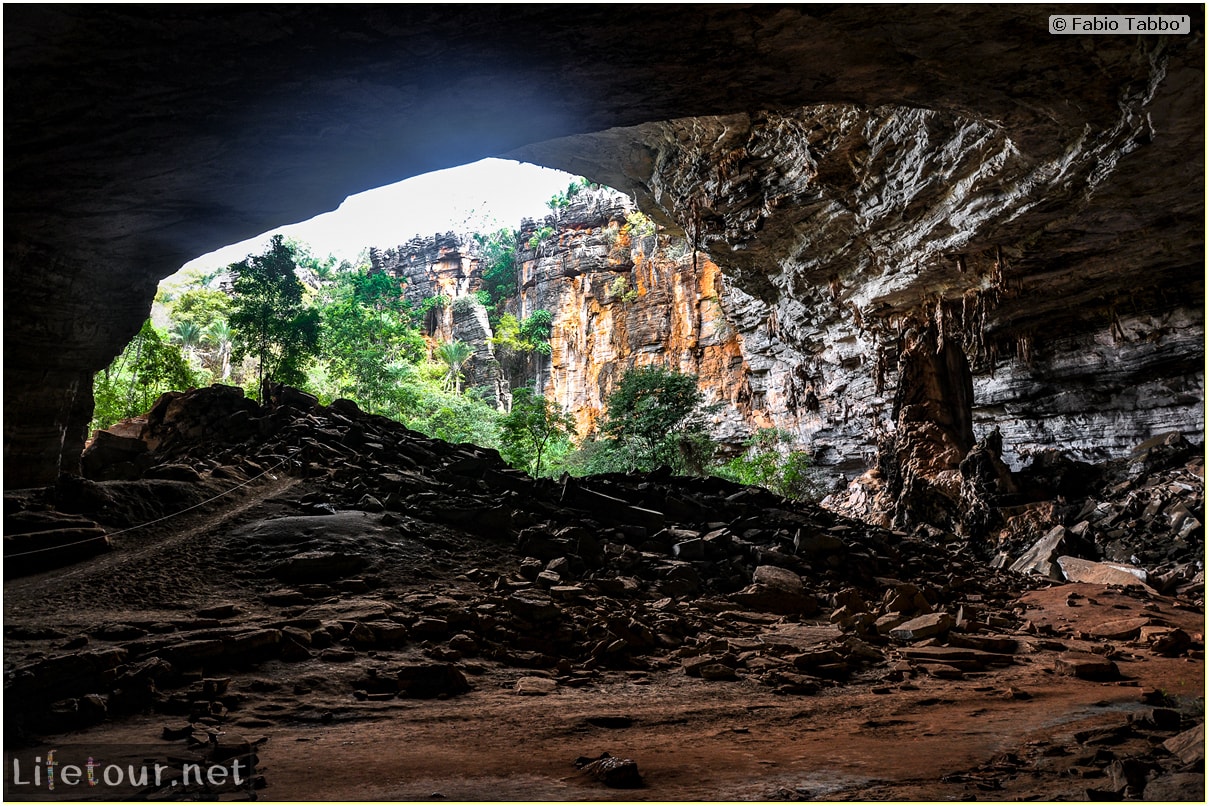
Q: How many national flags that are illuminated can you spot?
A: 0